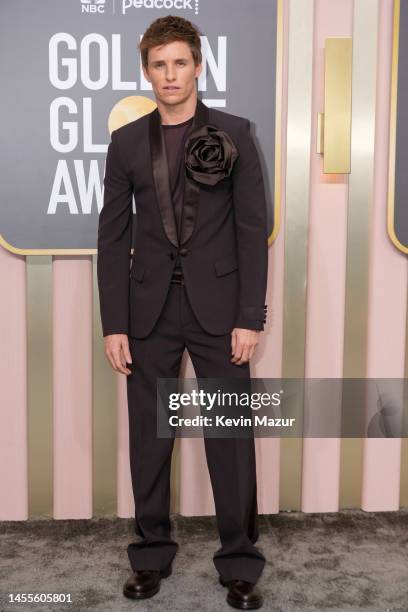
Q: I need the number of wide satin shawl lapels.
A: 2